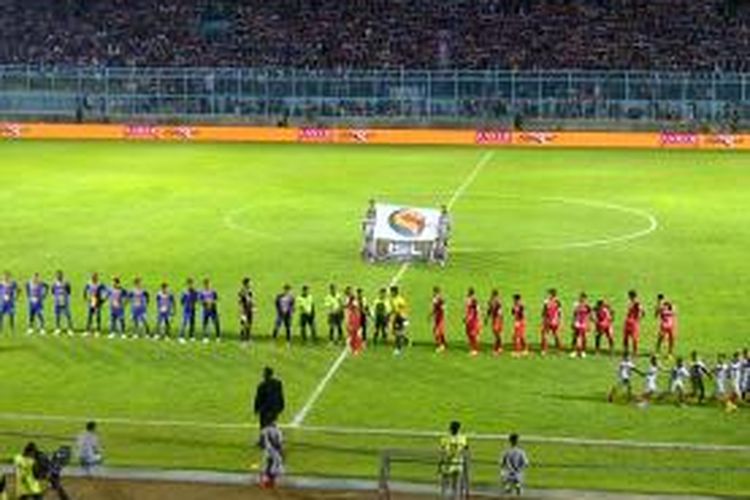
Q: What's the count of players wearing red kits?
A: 10